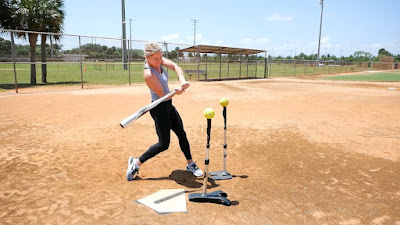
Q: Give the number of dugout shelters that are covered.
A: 1